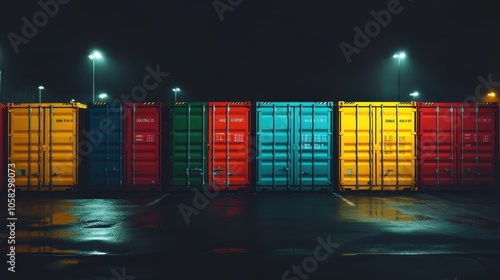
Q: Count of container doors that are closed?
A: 12